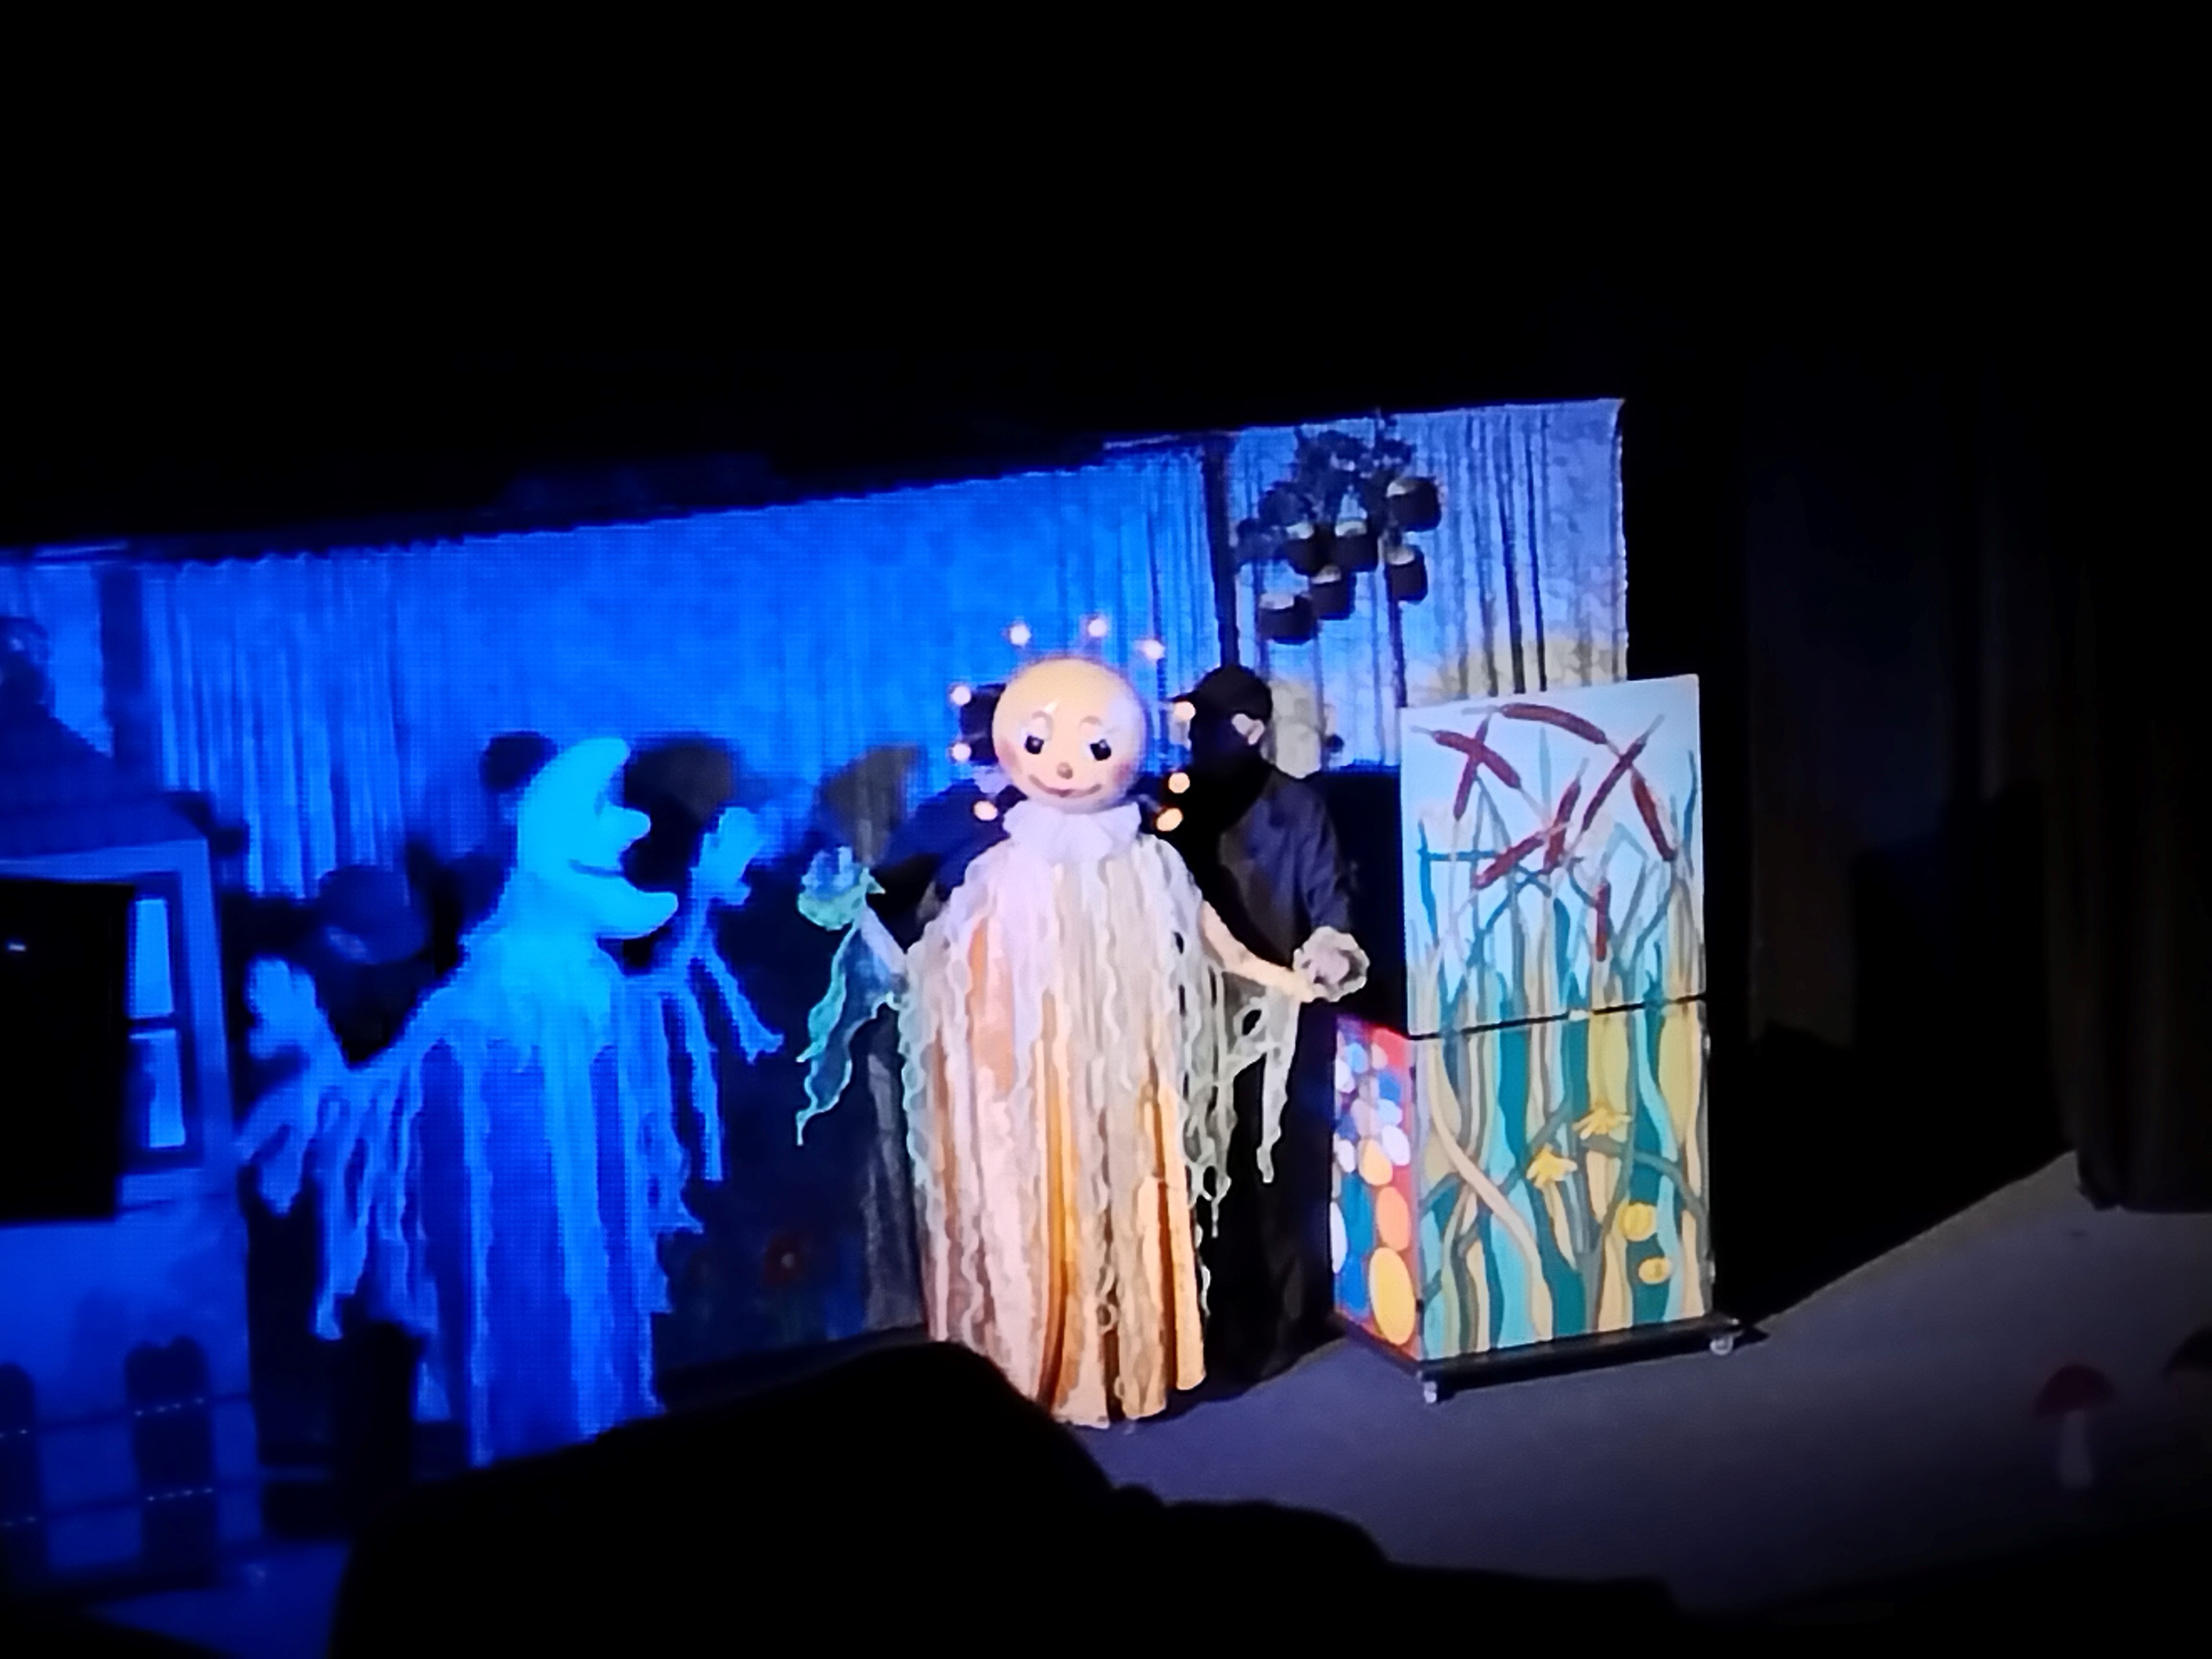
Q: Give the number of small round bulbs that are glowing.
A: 9